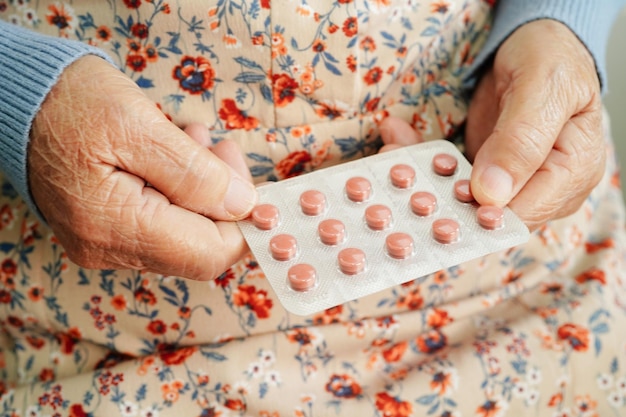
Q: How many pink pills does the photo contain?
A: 15